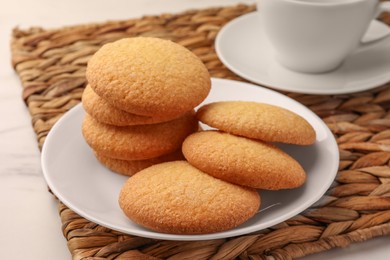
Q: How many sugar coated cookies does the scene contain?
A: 7